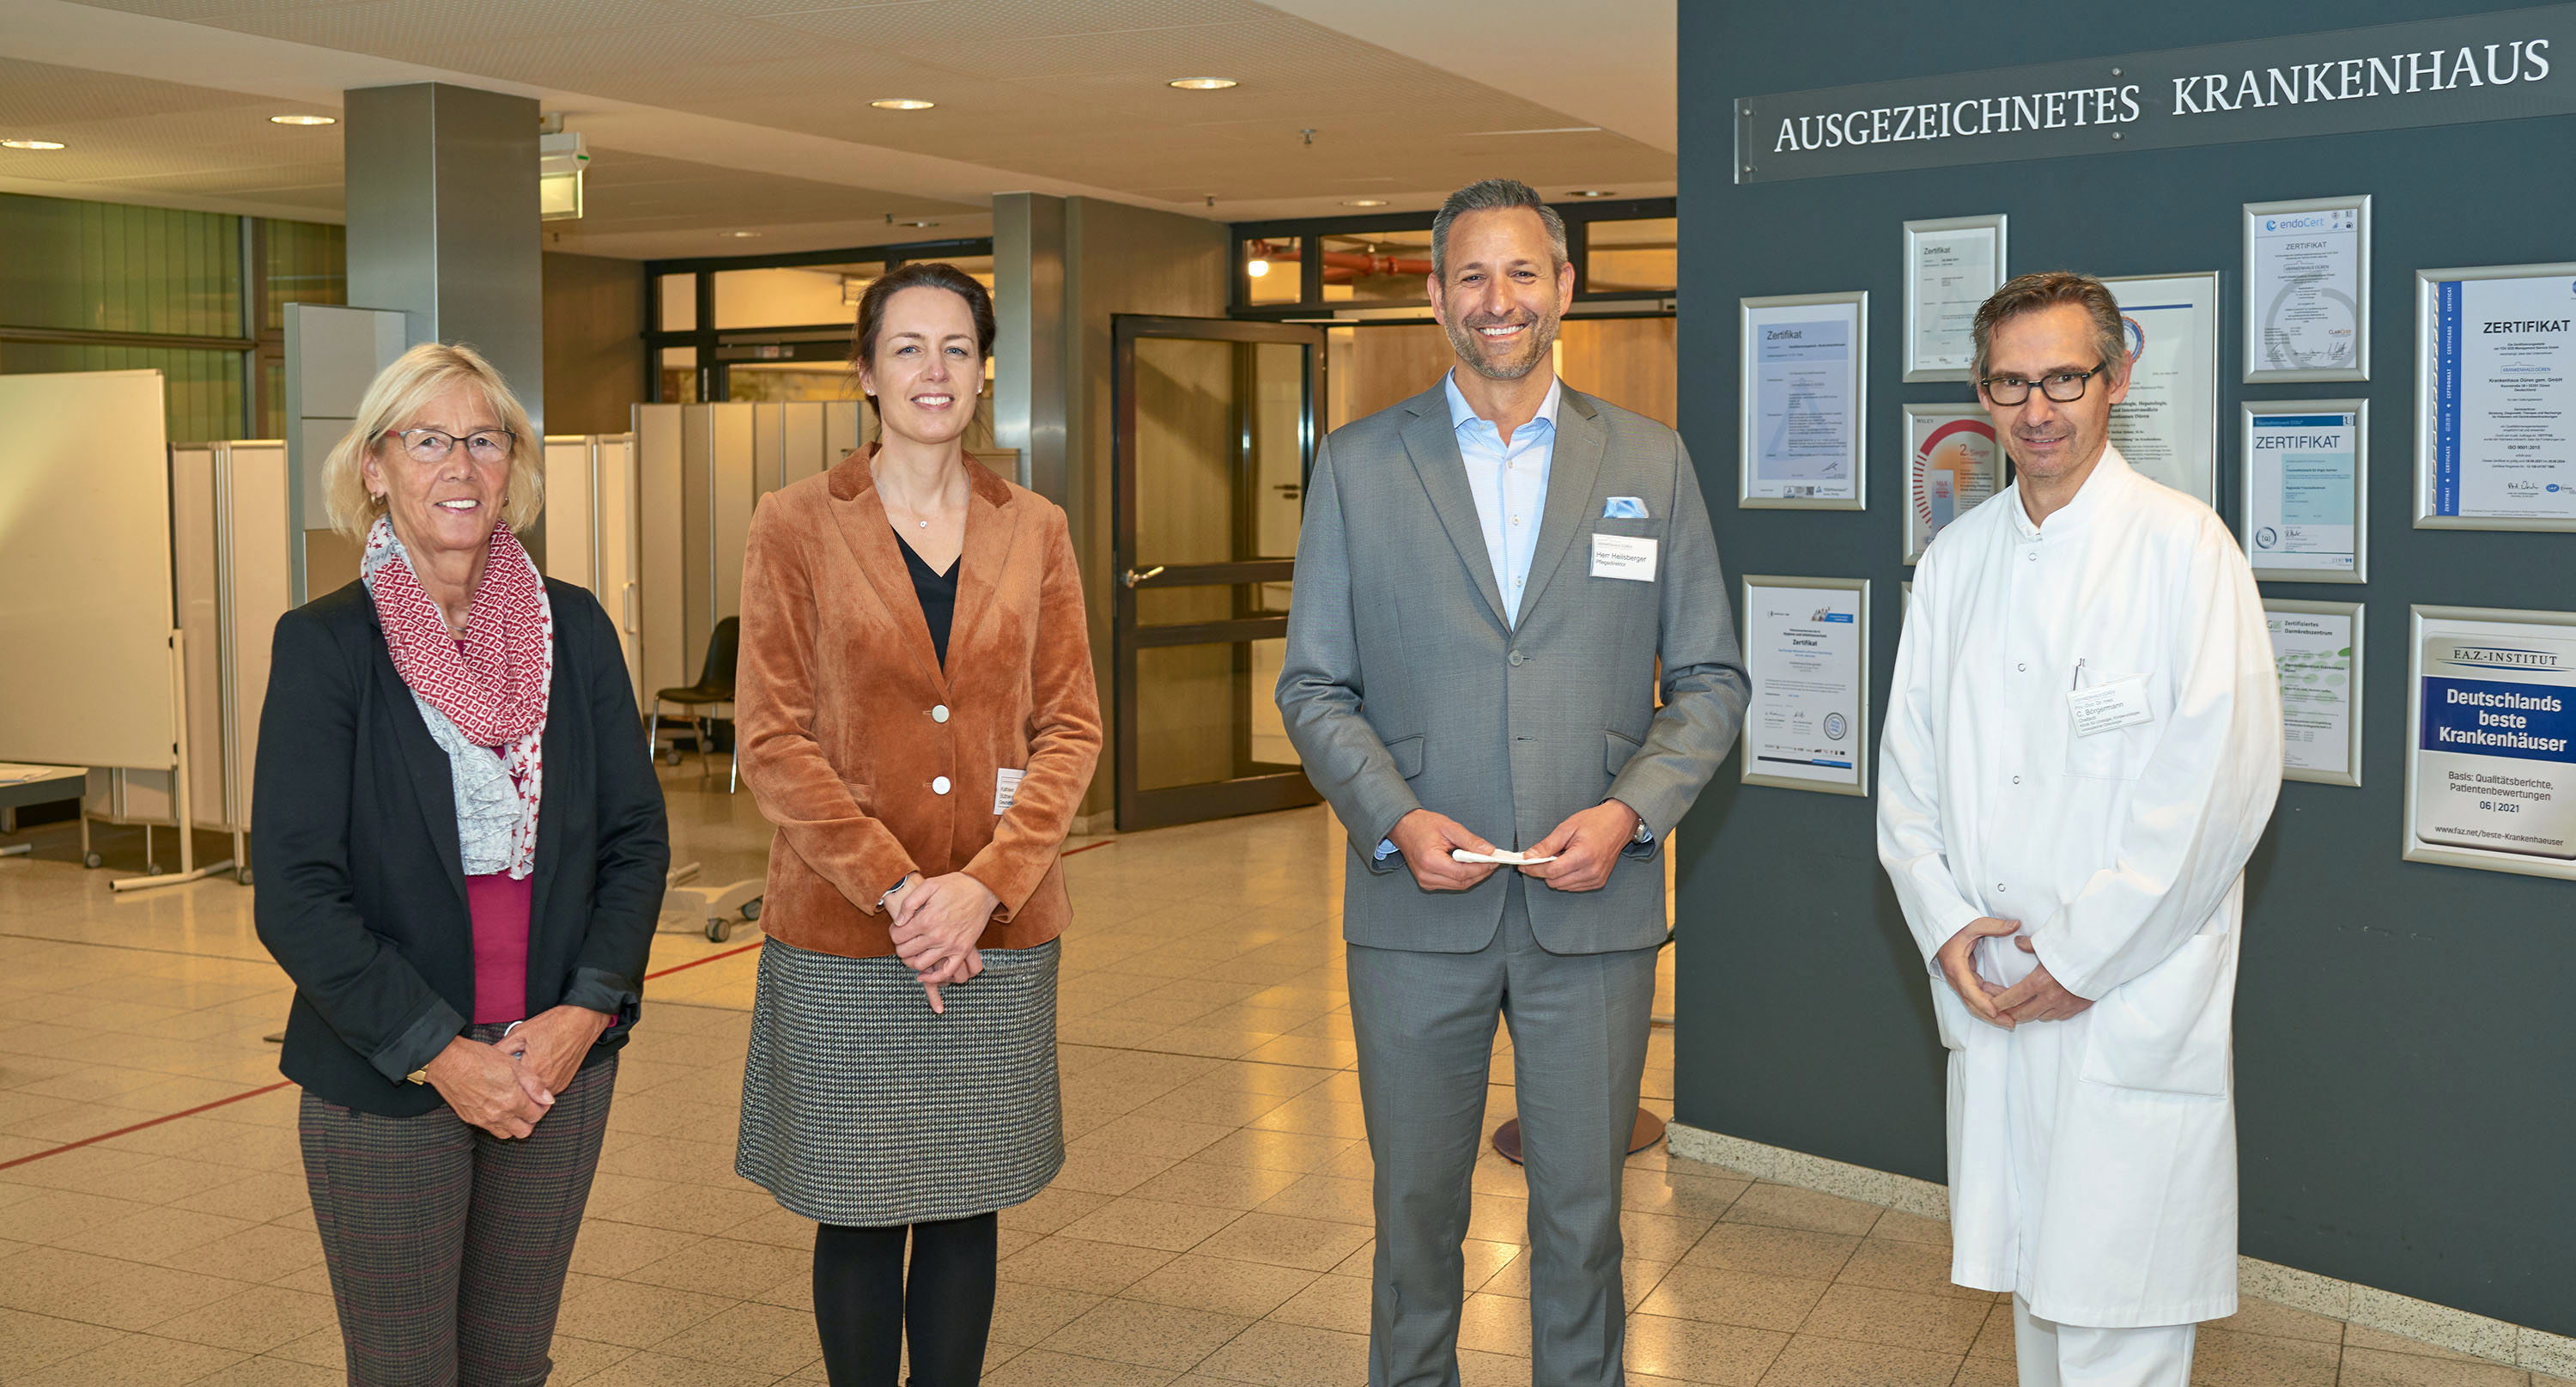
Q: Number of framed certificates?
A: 11